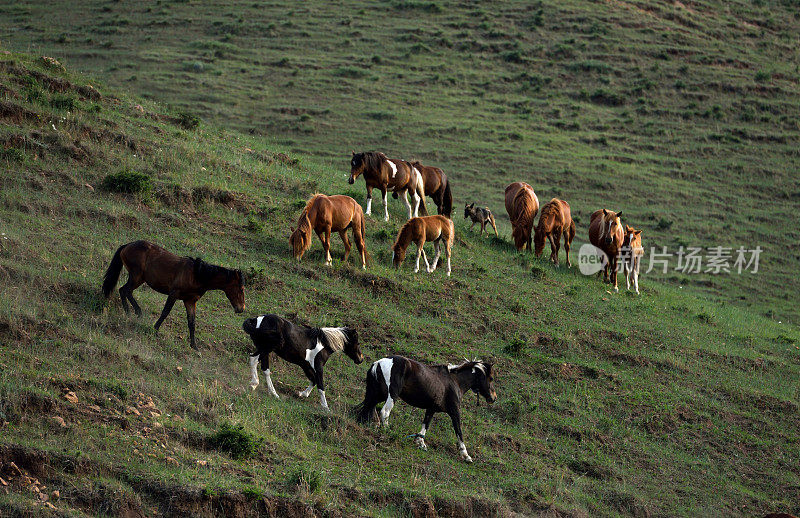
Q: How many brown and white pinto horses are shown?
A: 1